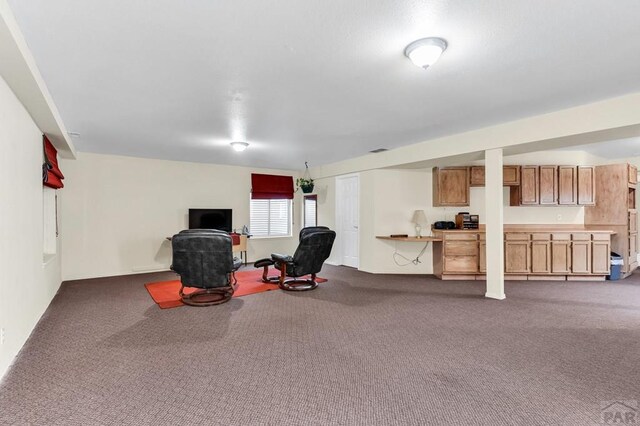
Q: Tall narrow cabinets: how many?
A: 4